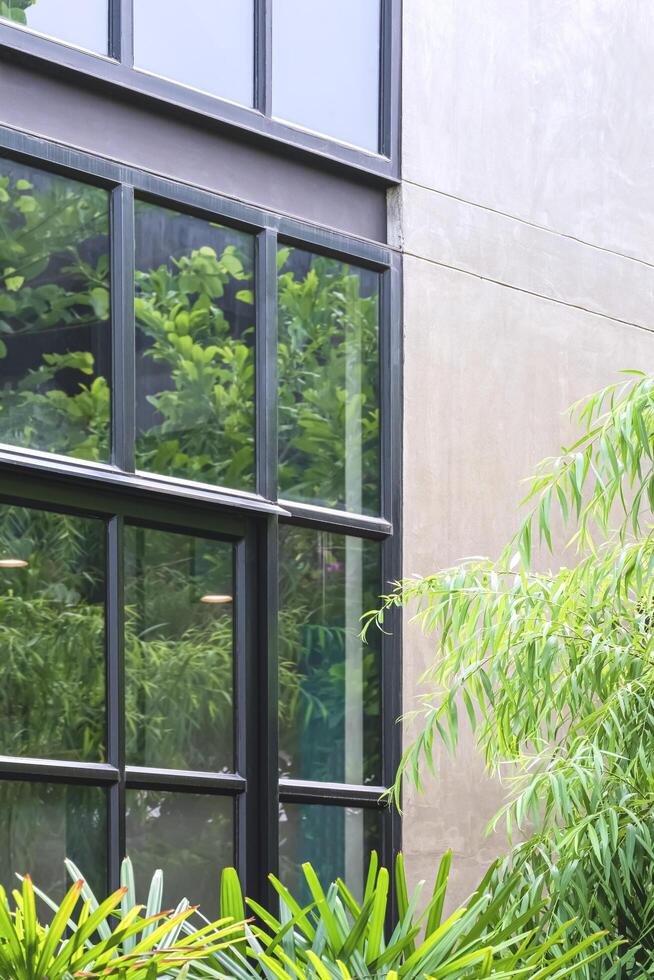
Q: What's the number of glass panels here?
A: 12